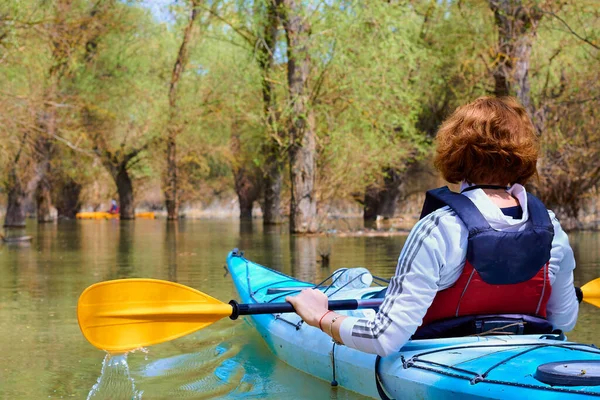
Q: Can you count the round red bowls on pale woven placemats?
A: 0